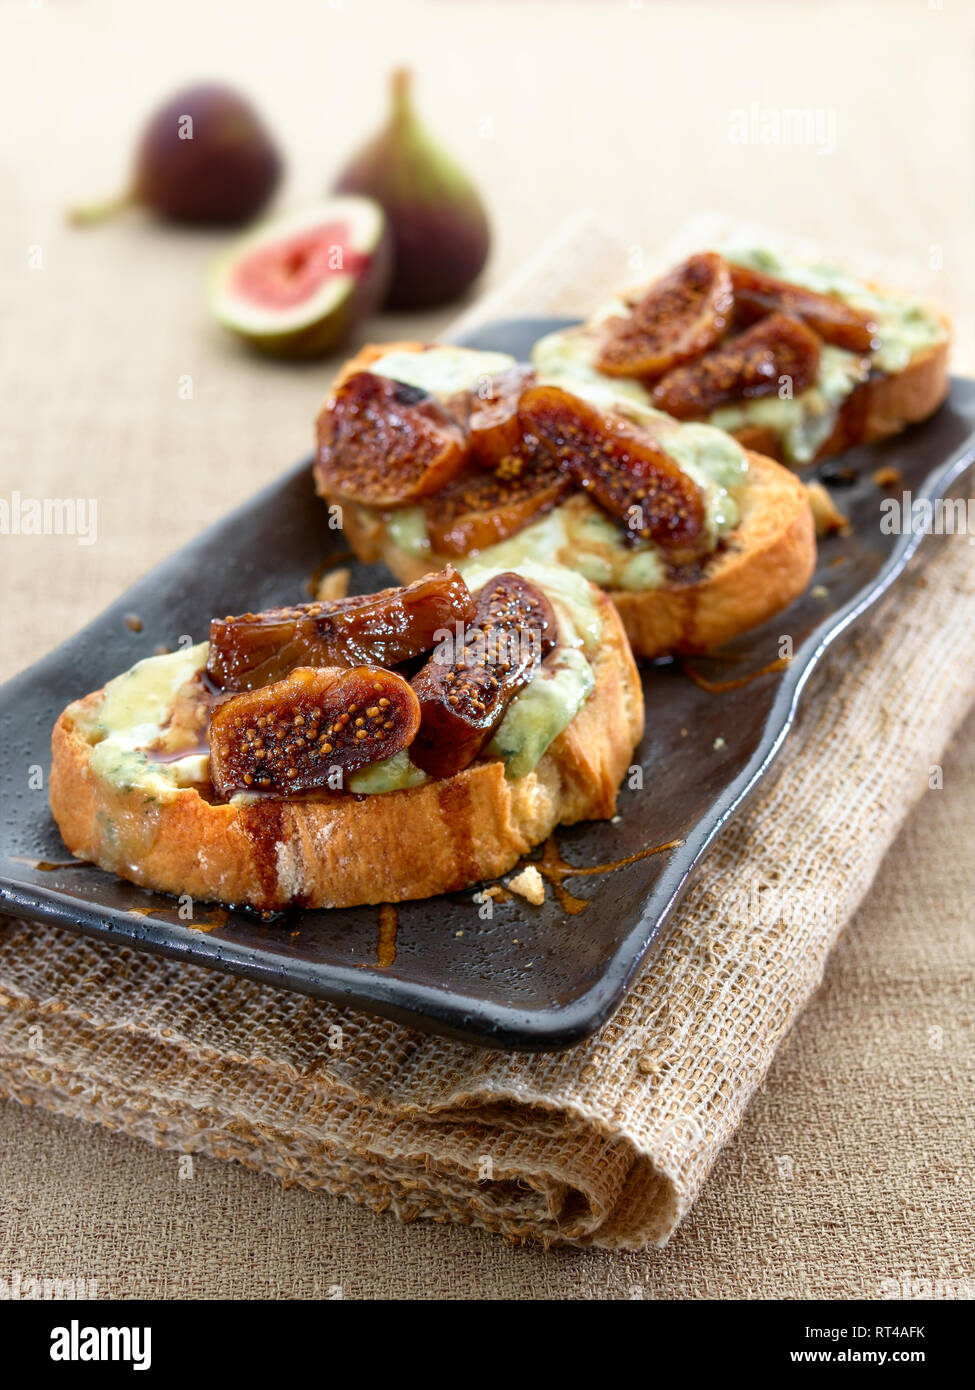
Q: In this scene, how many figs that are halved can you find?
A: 1